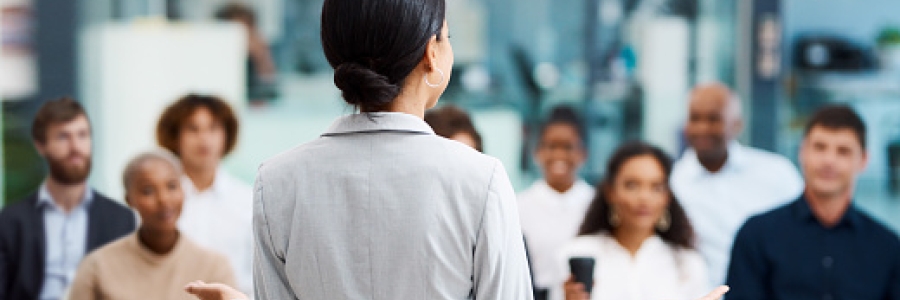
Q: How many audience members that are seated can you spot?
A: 8